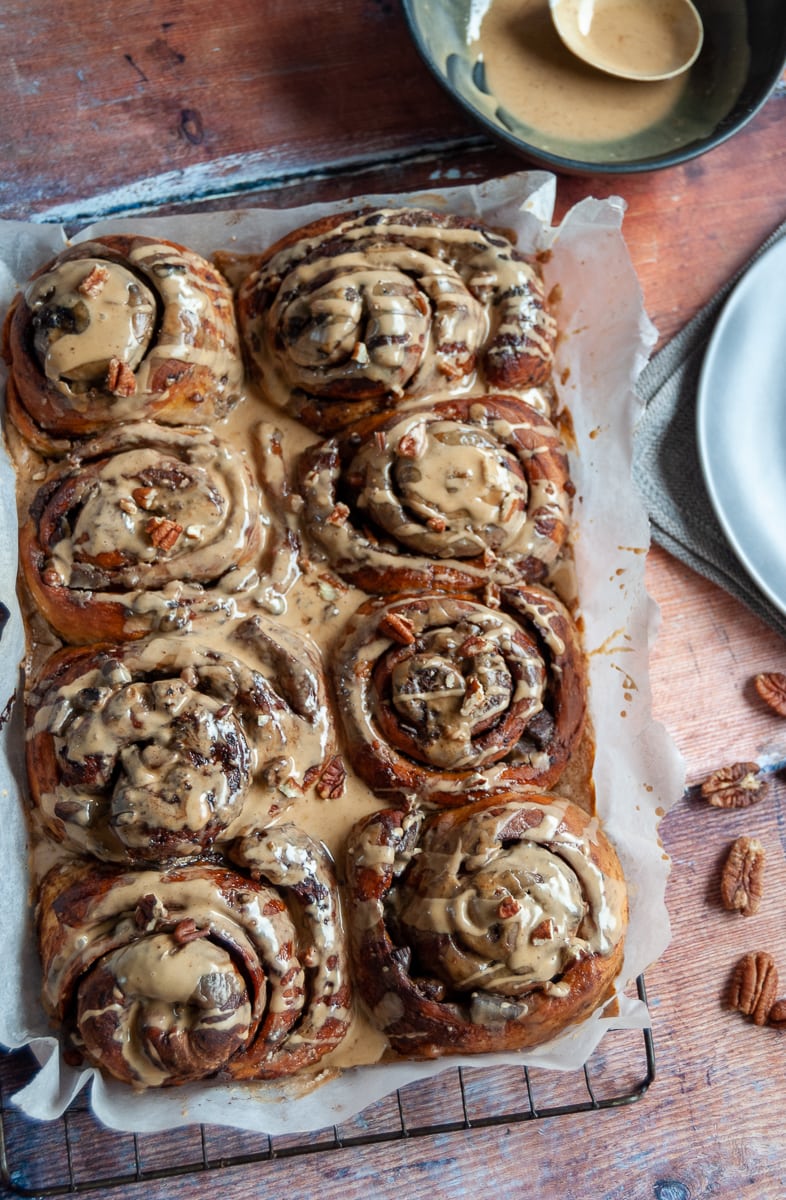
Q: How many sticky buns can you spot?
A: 8